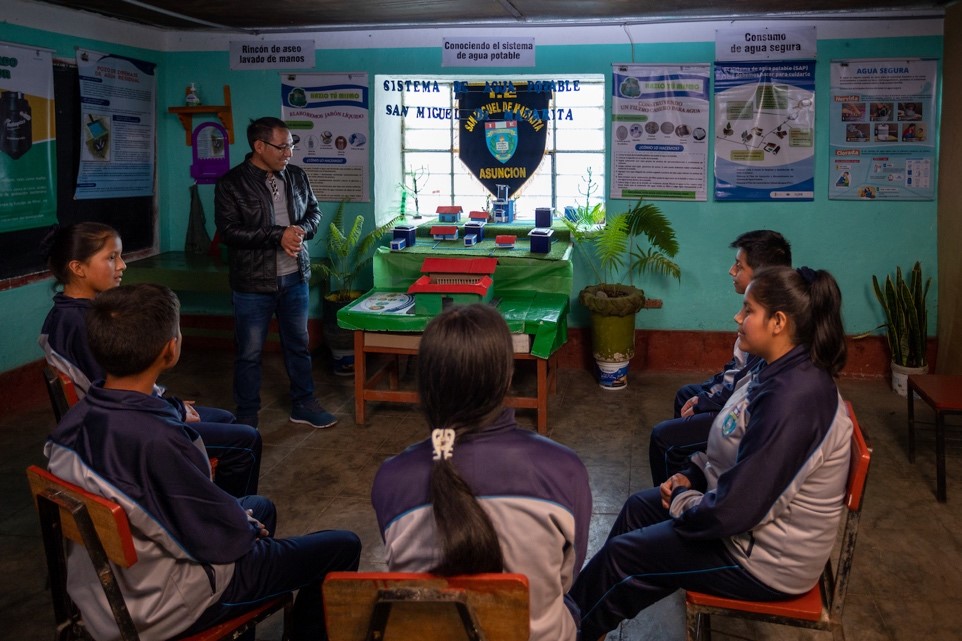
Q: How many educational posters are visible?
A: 6